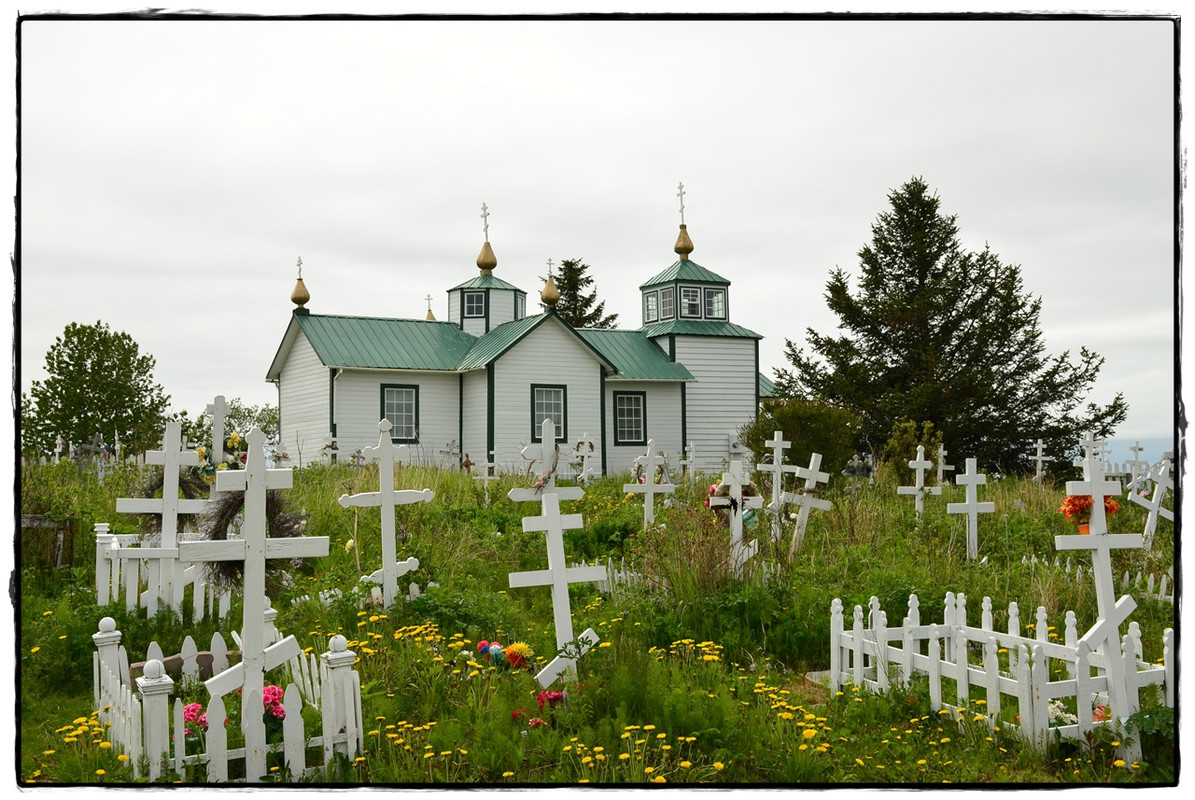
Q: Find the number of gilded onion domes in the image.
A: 5